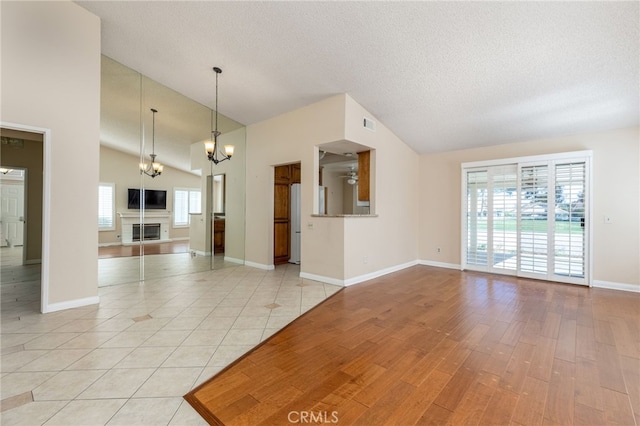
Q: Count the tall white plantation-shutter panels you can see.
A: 4